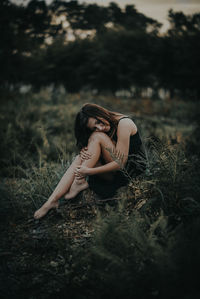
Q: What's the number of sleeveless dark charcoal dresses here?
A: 1